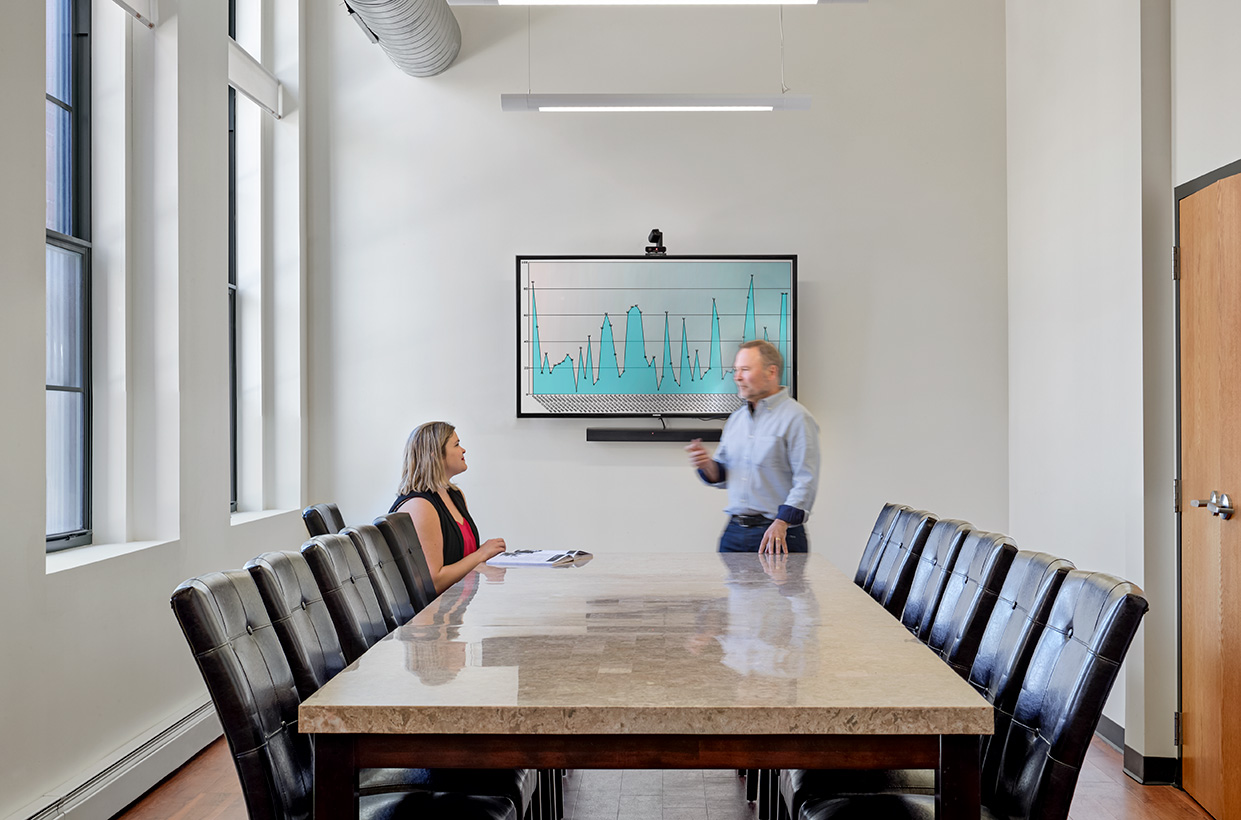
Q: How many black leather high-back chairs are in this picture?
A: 12